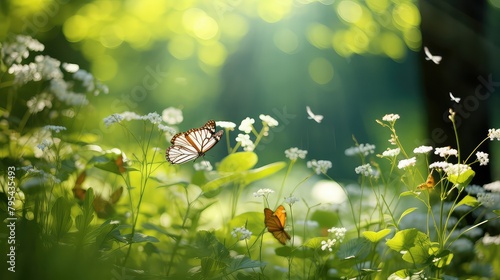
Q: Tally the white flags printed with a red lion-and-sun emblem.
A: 0